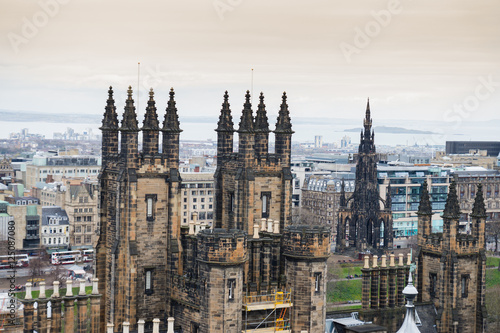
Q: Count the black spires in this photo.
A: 12